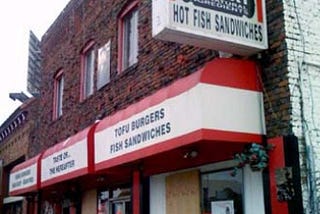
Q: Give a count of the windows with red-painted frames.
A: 3